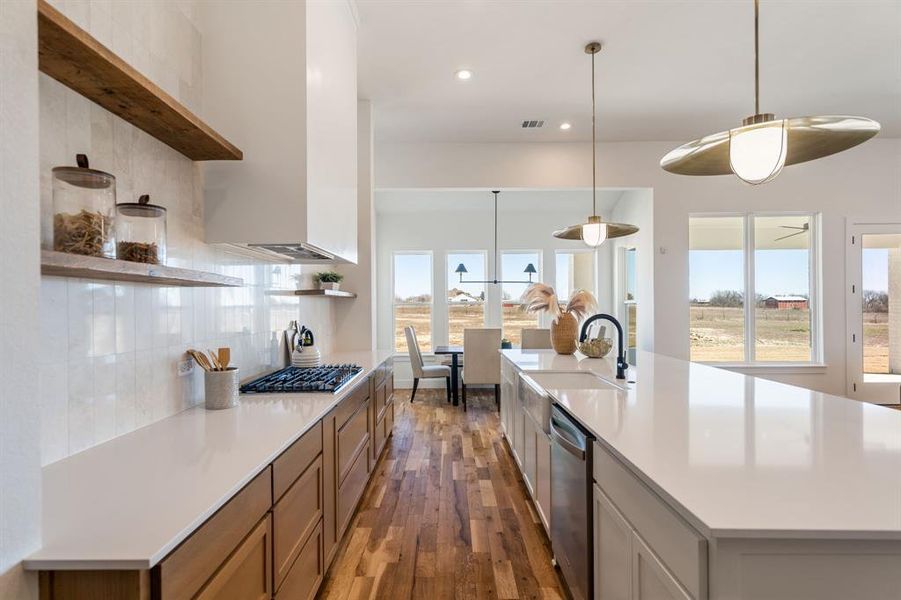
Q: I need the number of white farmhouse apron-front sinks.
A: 1